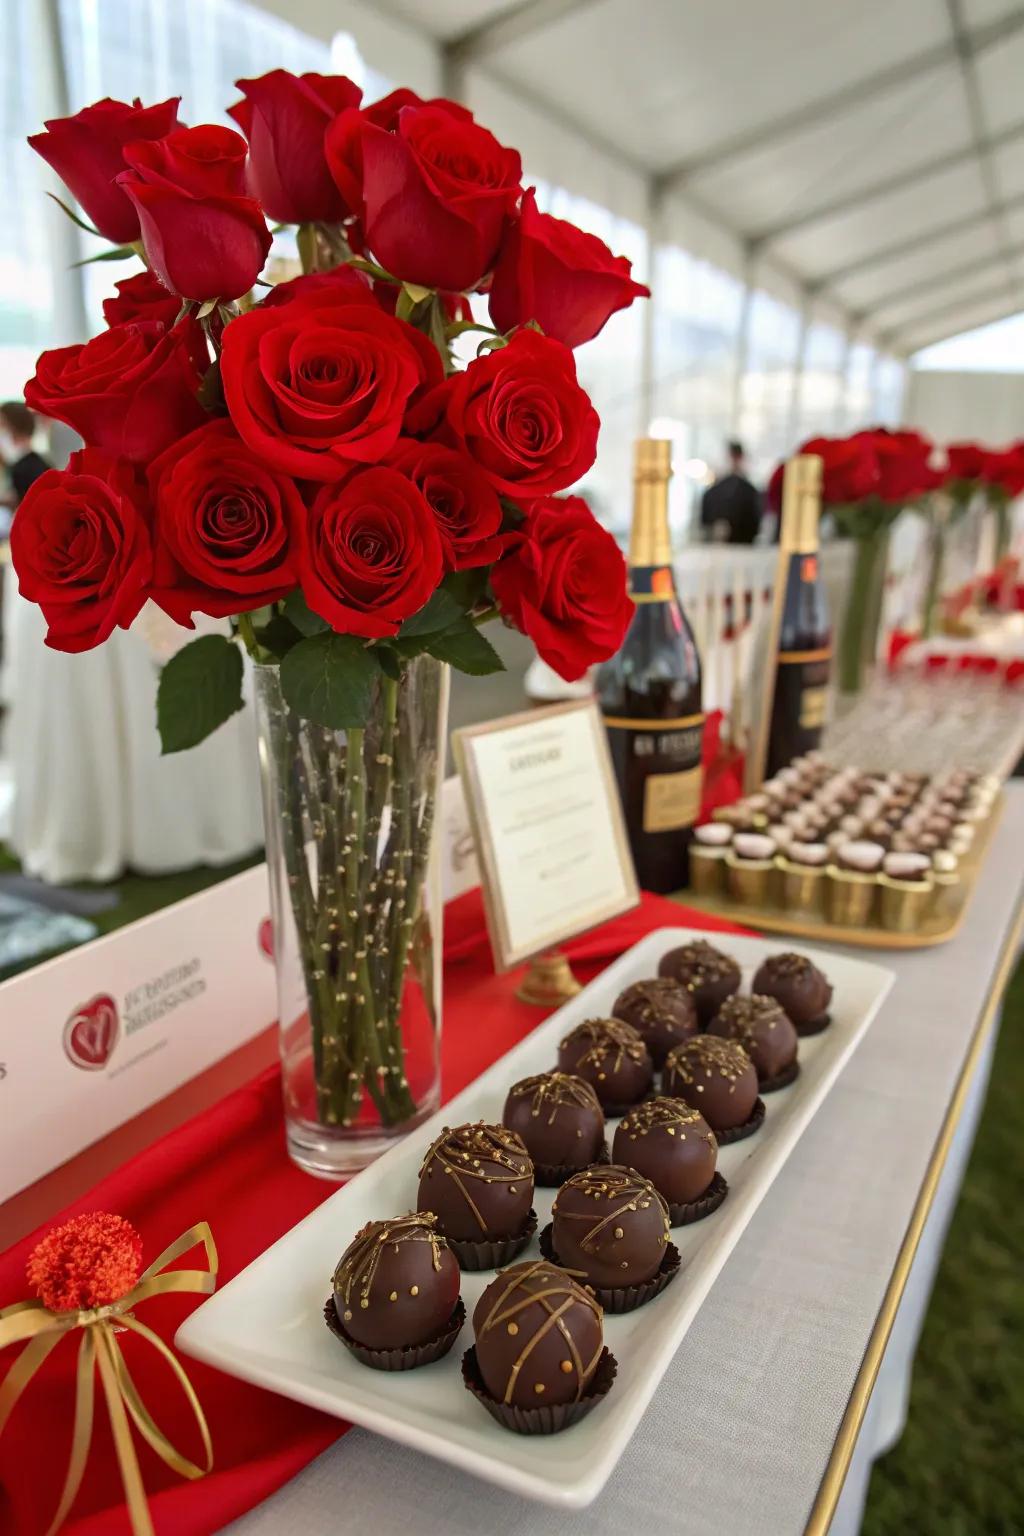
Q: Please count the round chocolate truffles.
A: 12